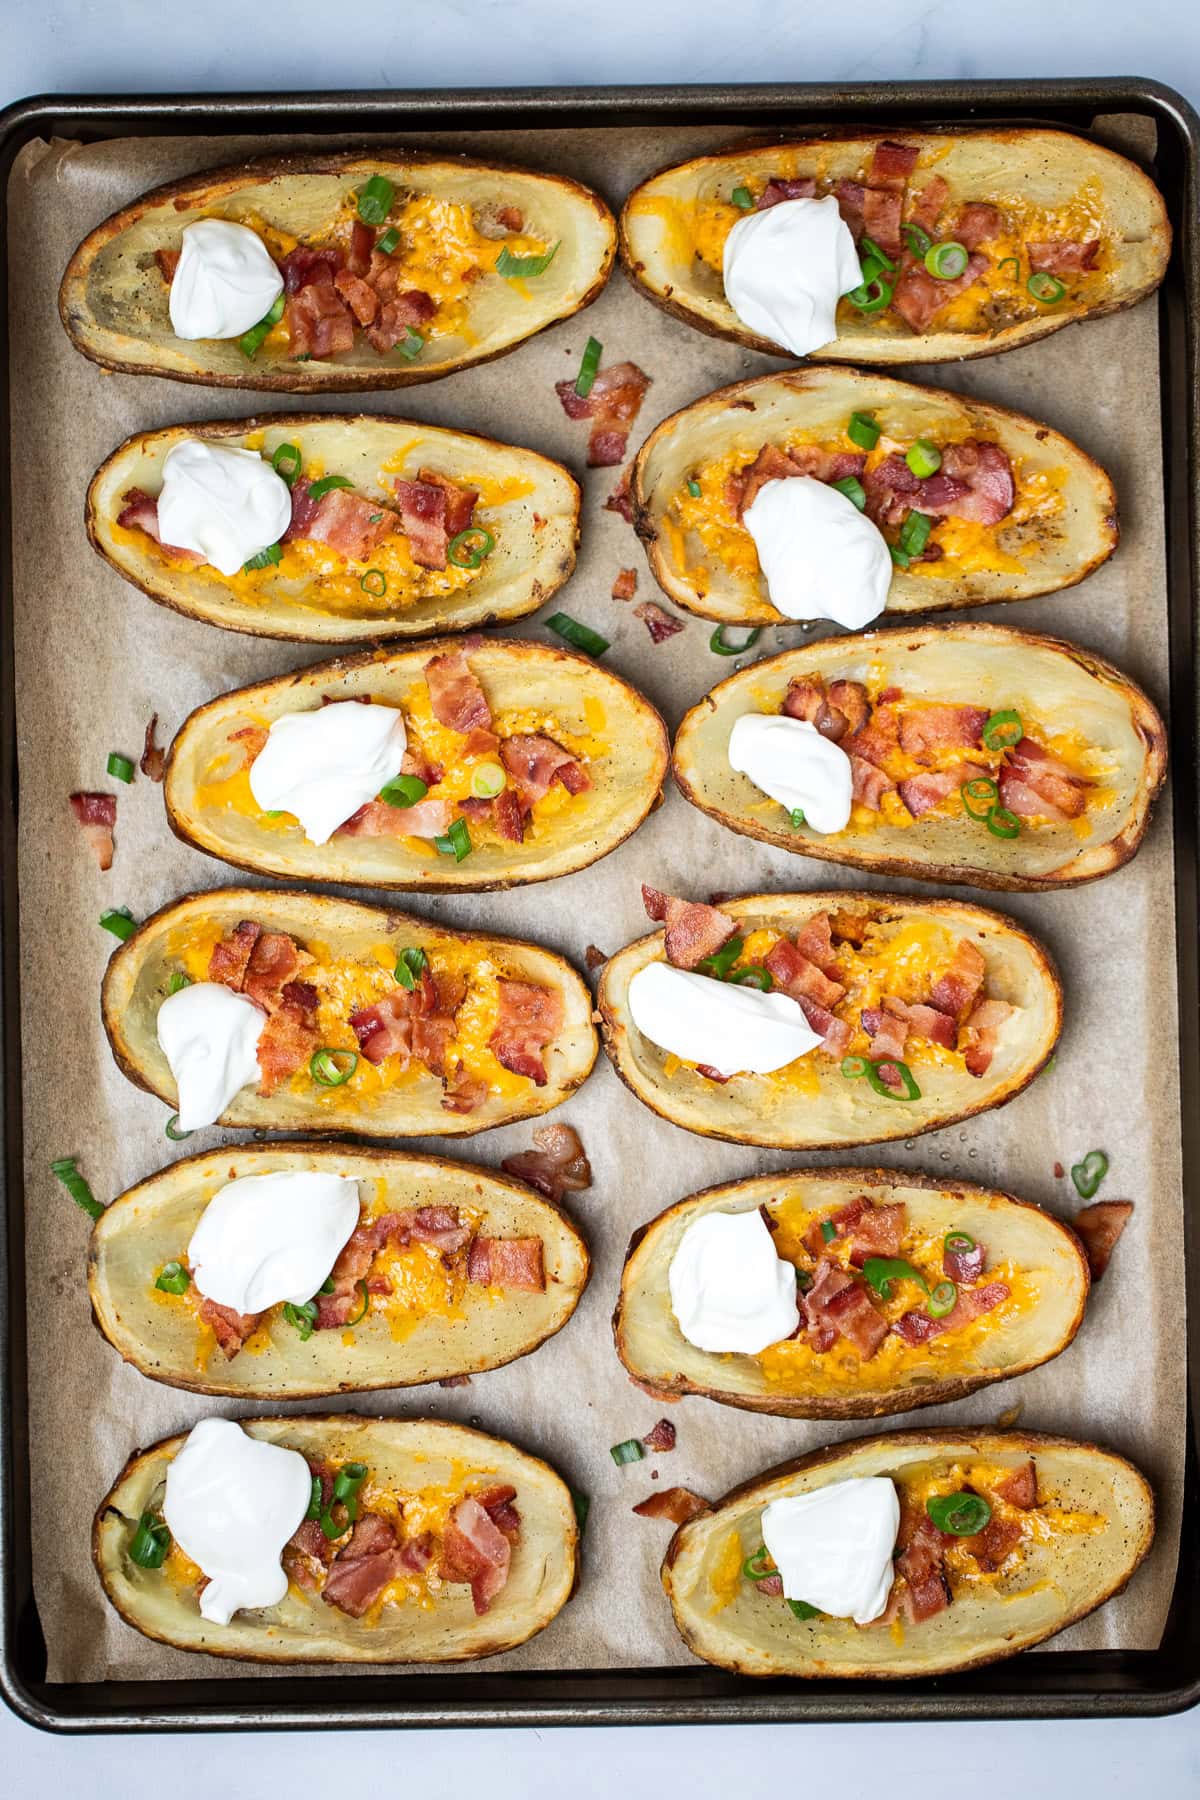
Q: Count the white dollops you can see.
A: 12